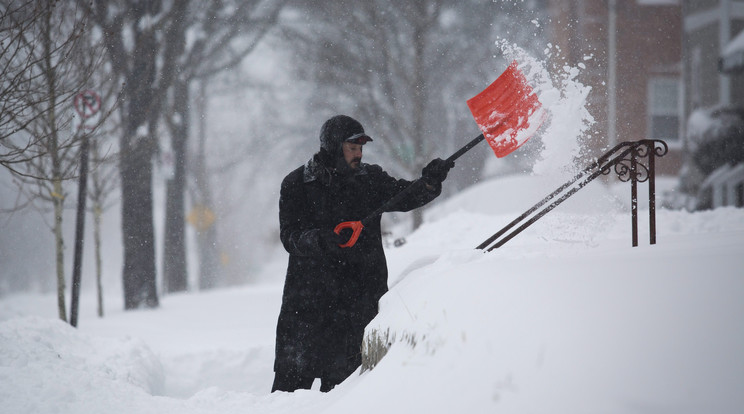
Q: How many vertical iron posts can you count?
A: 2